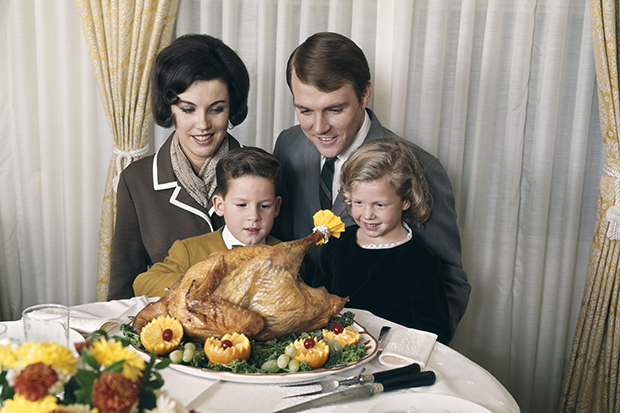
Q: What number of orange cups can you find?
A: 4